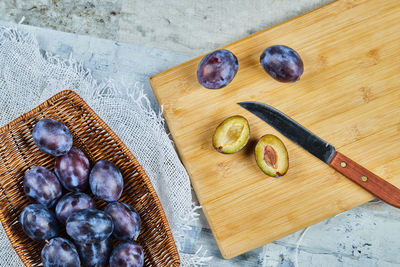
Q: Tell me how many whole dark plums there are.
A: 13